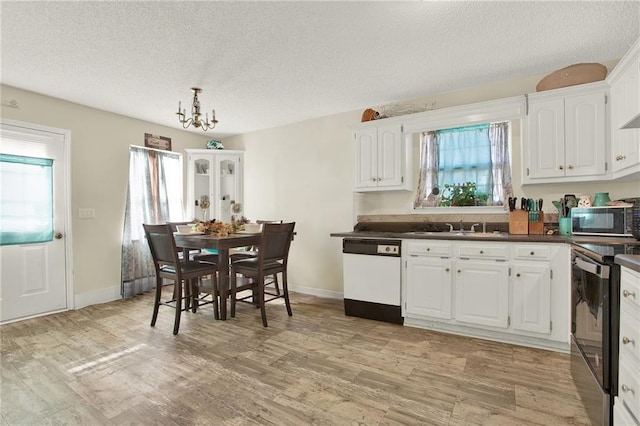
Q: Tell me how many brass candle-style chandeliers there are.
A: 1